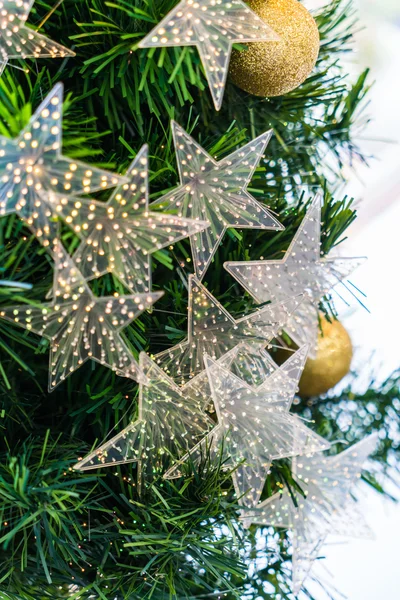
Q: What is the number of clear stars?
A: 11